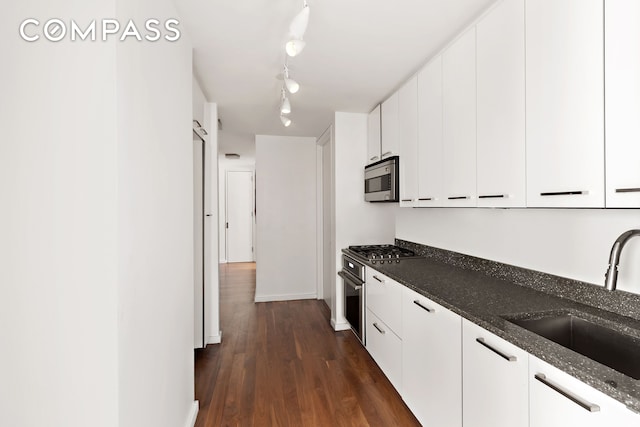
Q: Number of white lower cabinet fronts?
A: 5